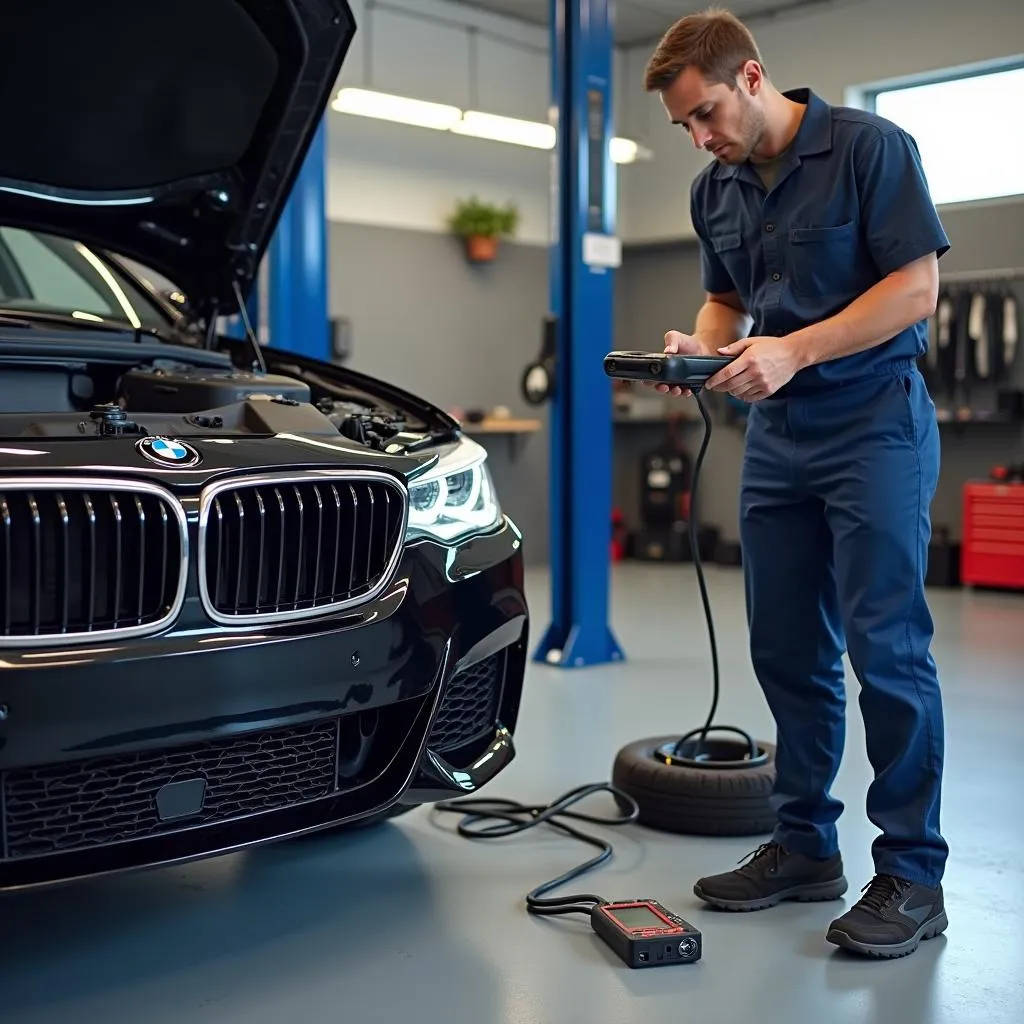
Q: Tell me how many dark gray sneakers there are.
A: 2